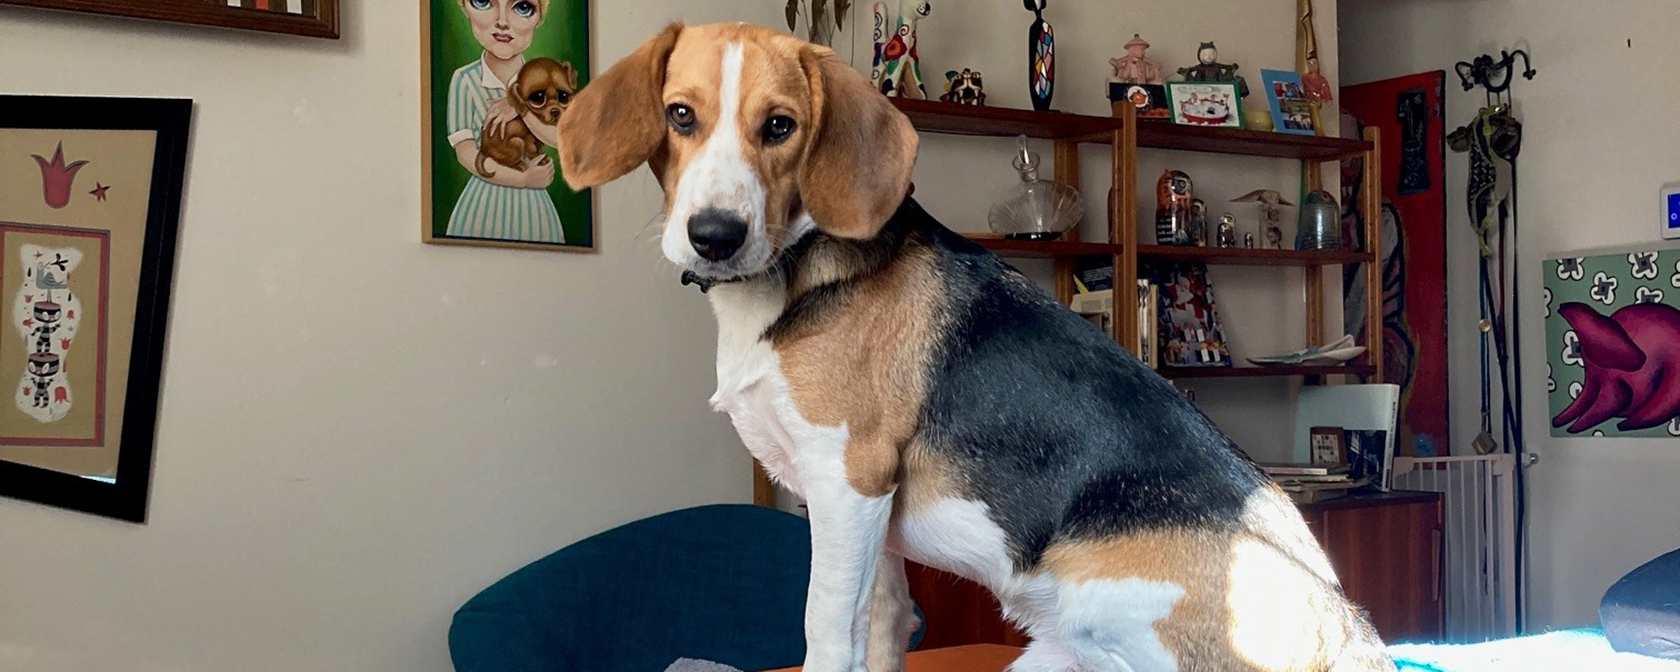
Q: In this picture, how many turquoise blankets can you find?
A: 1